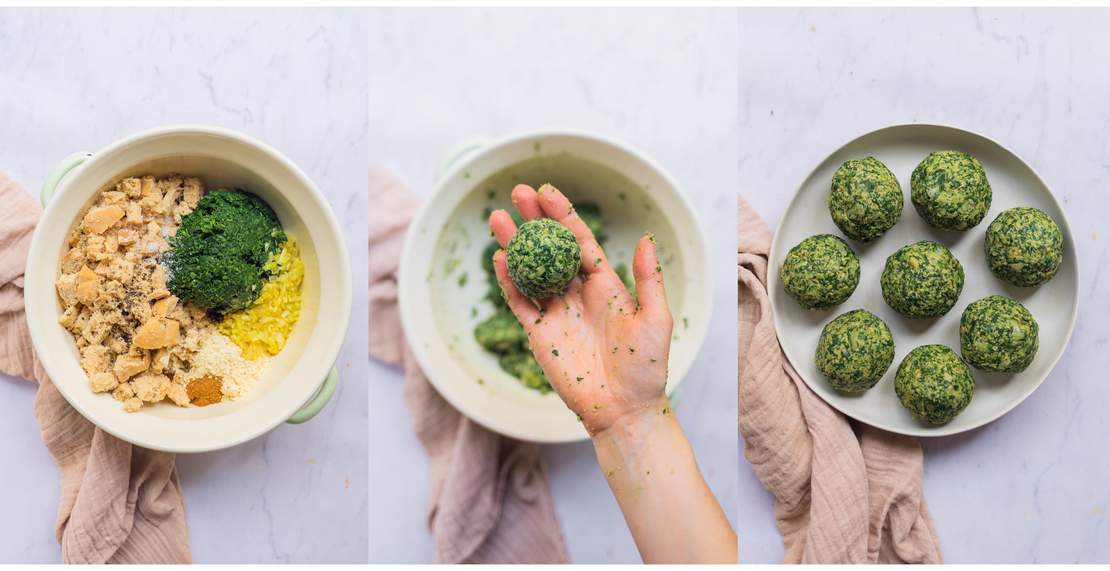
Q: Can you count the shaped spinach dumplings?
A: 9